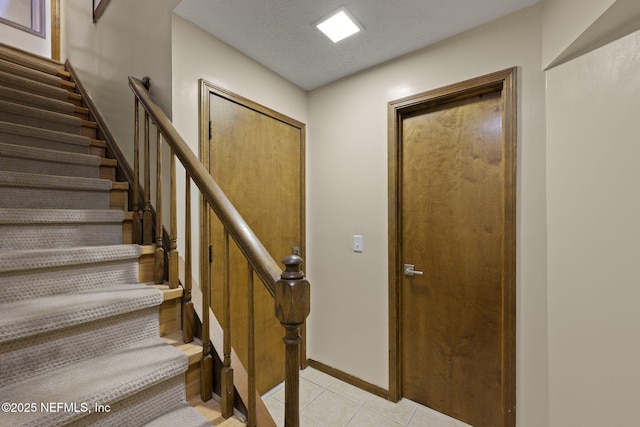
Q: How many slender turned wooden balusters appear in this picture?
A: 8